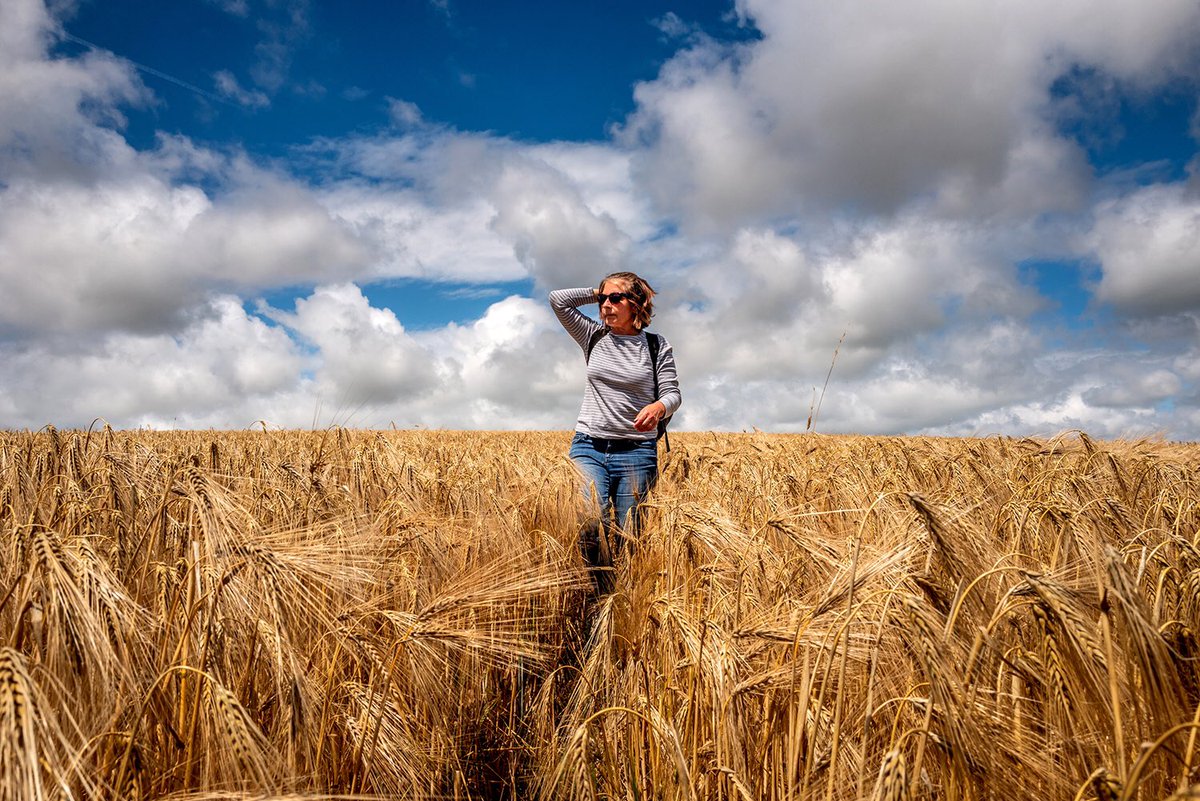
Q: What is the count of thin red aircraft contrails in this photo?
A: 0